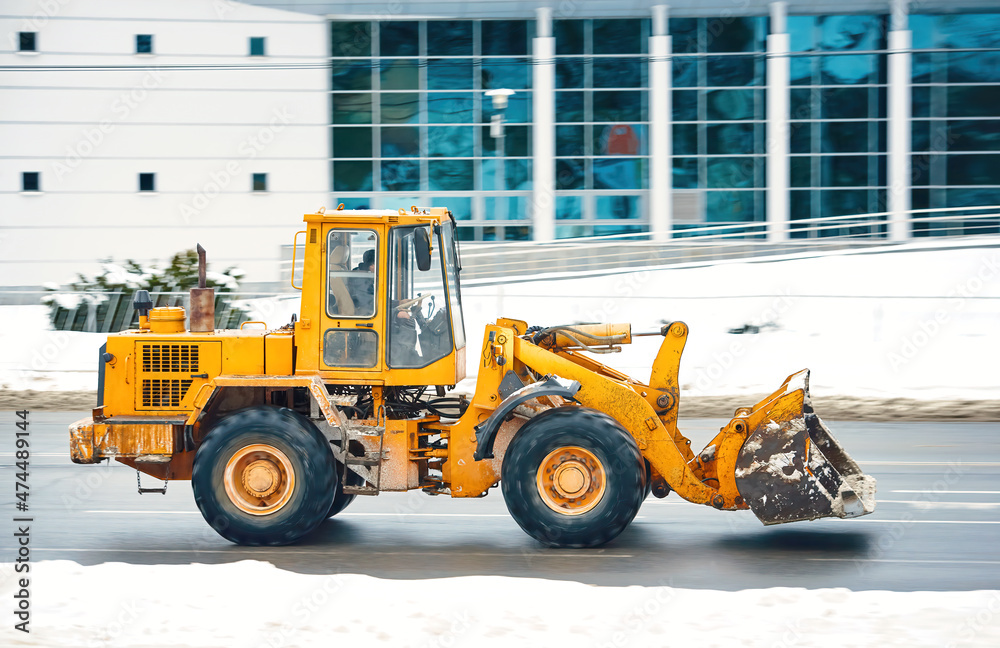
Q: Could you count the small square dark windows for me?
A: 6